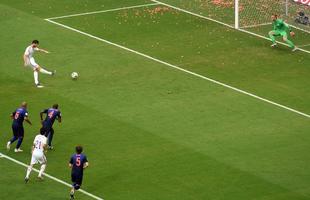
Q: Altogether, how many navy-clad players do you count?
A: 3